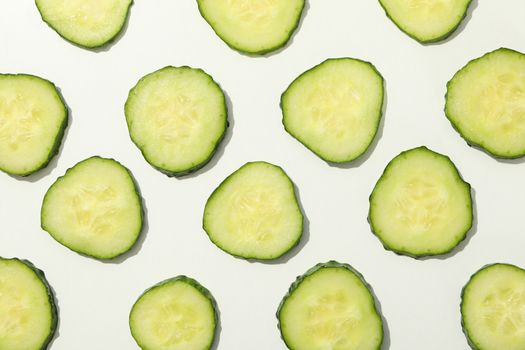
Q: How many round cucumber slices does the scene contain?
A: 14